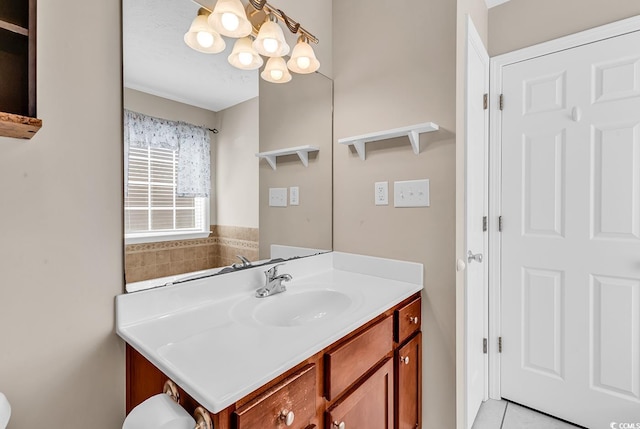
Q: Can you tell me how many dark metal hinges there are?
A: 6